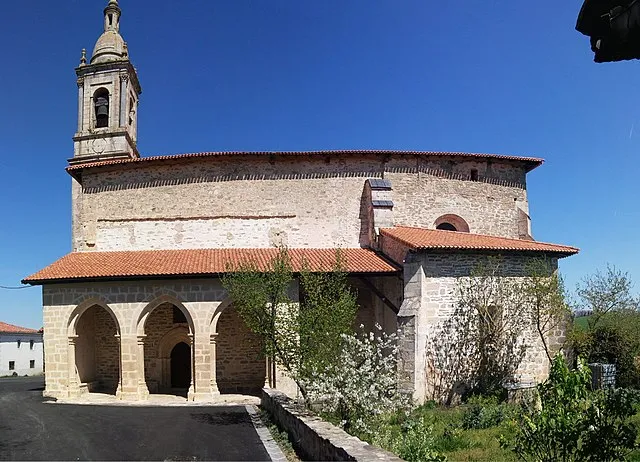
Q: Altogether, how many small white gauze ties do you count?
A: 0